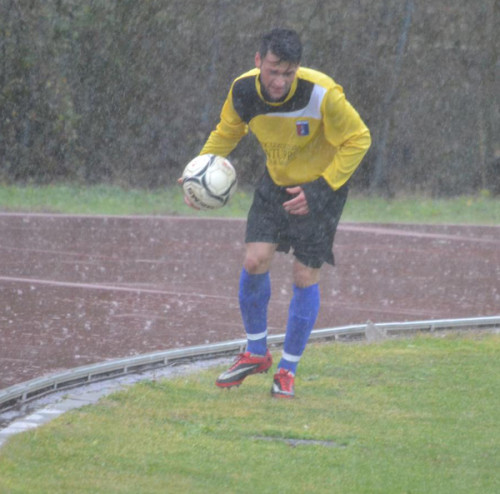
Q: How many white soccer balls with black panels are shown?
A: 1